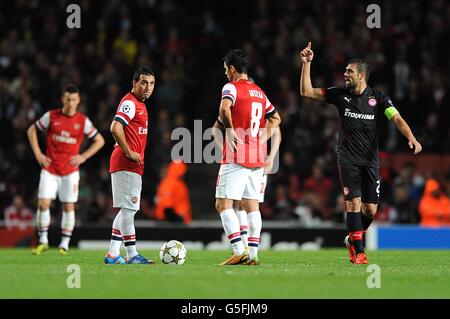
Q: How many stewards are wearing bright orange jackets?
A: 2